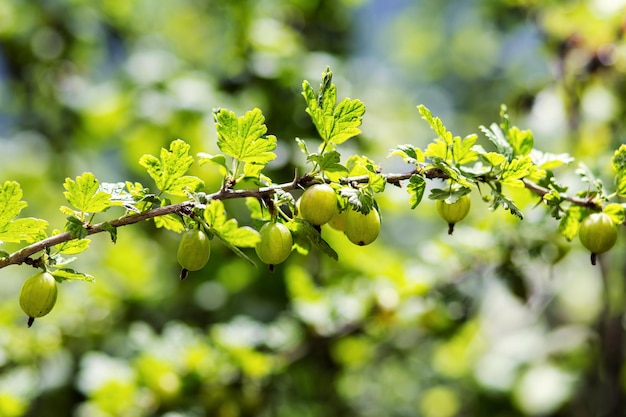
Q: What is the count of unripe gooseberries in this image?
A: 8